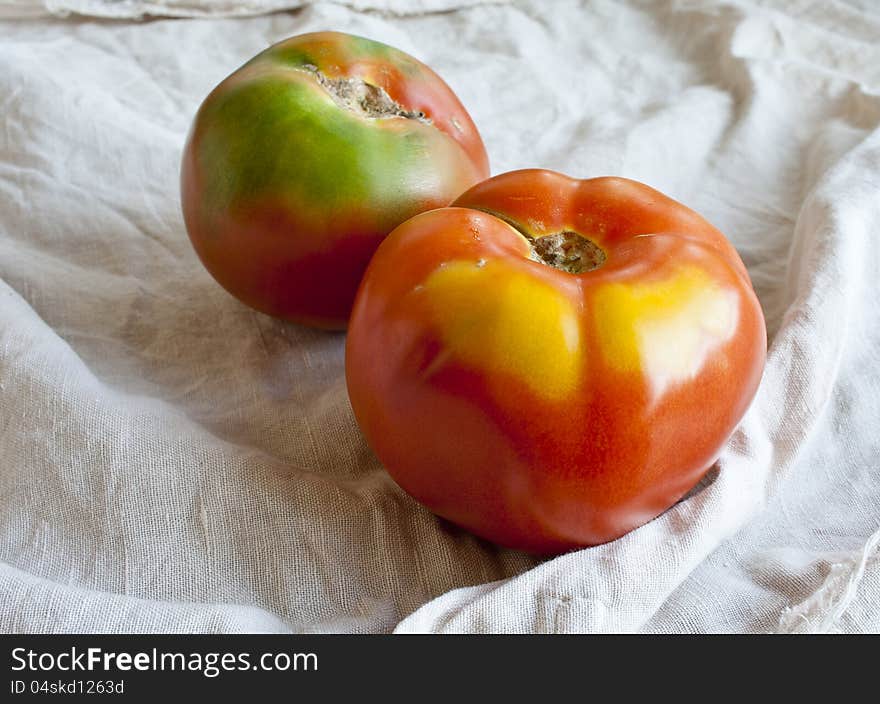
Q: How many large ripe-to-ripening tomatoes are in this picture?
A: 2